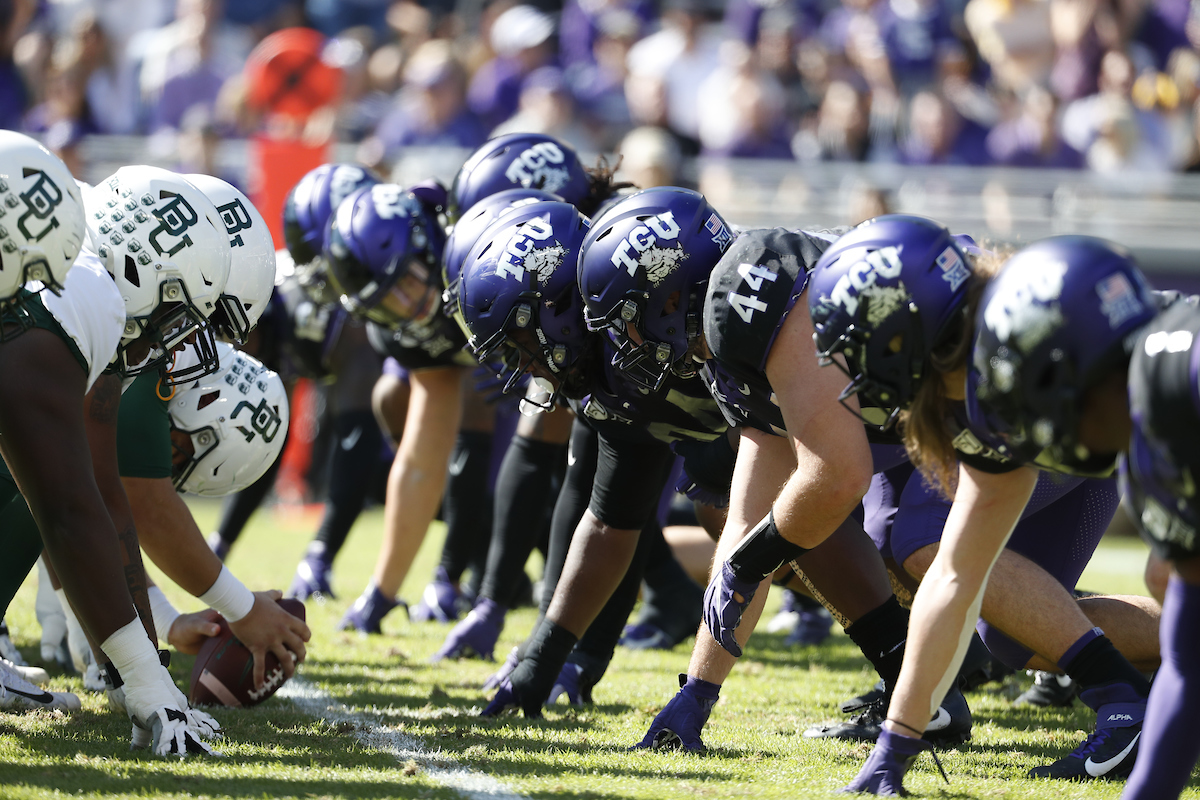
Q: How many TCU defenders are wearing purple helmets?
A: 8